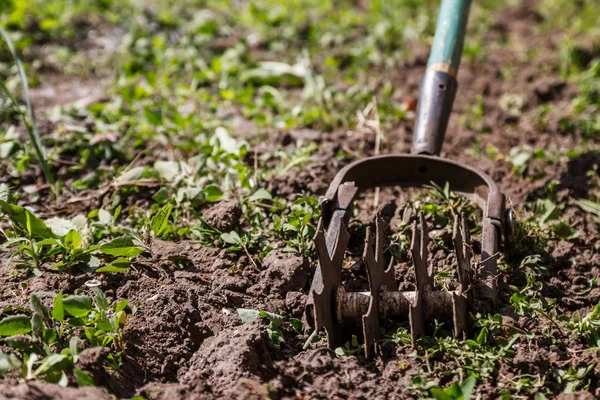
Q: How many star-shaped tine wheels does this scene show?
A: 4